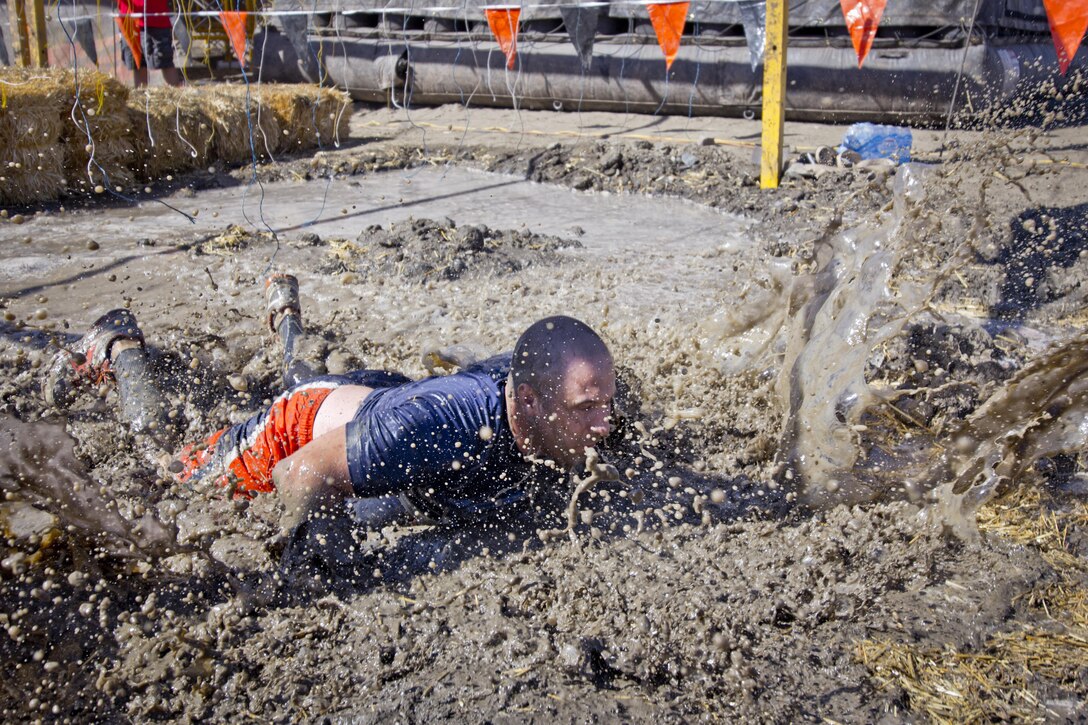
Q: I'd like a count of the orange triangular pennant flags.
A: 6